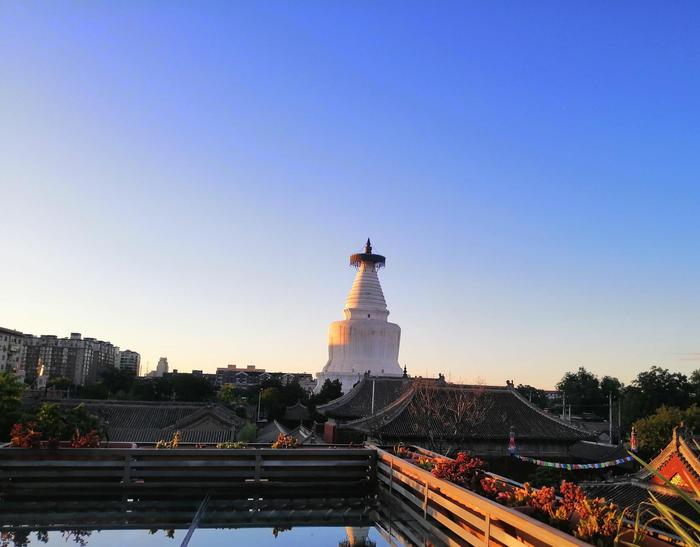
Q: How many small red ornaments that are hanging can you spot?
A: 2